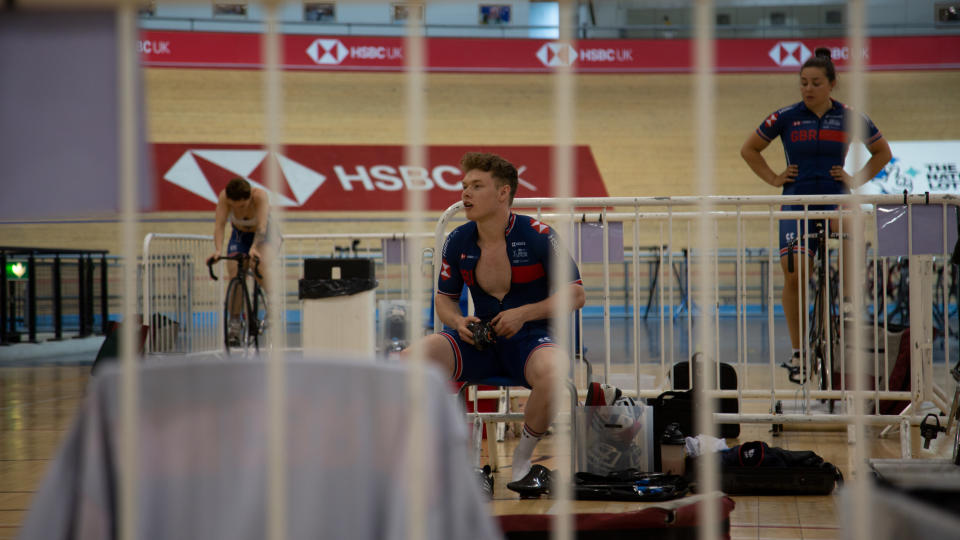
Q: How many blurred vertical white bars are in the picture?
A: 6